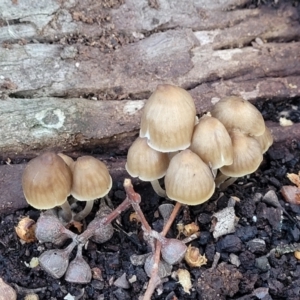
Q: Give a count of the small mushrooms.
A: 10